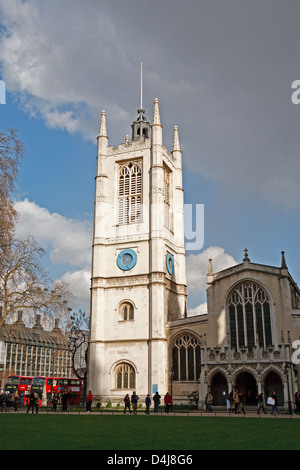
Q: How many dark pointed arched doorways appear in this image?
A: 3